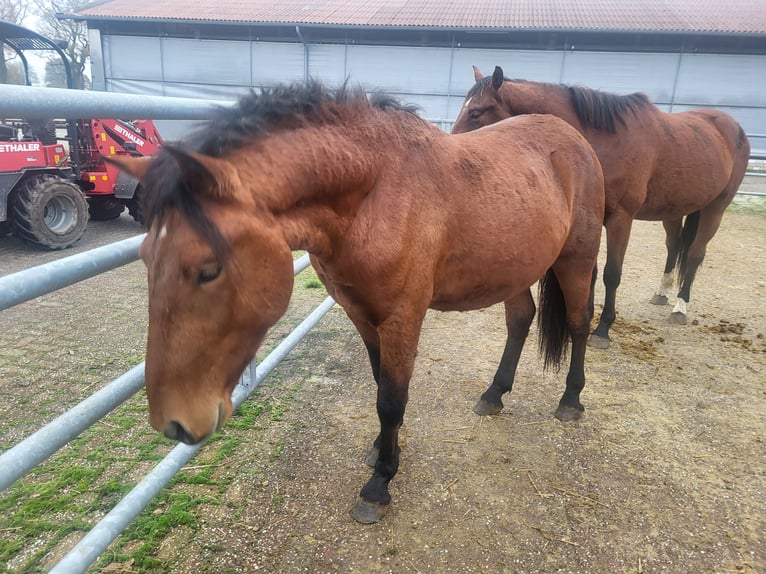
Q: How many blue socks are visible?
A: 0